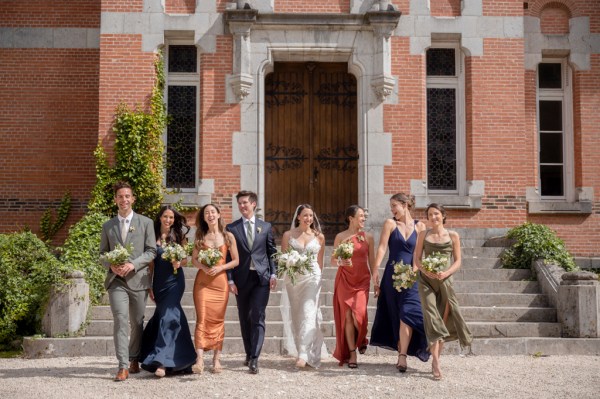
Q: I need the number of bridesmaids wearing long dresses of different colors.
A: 5